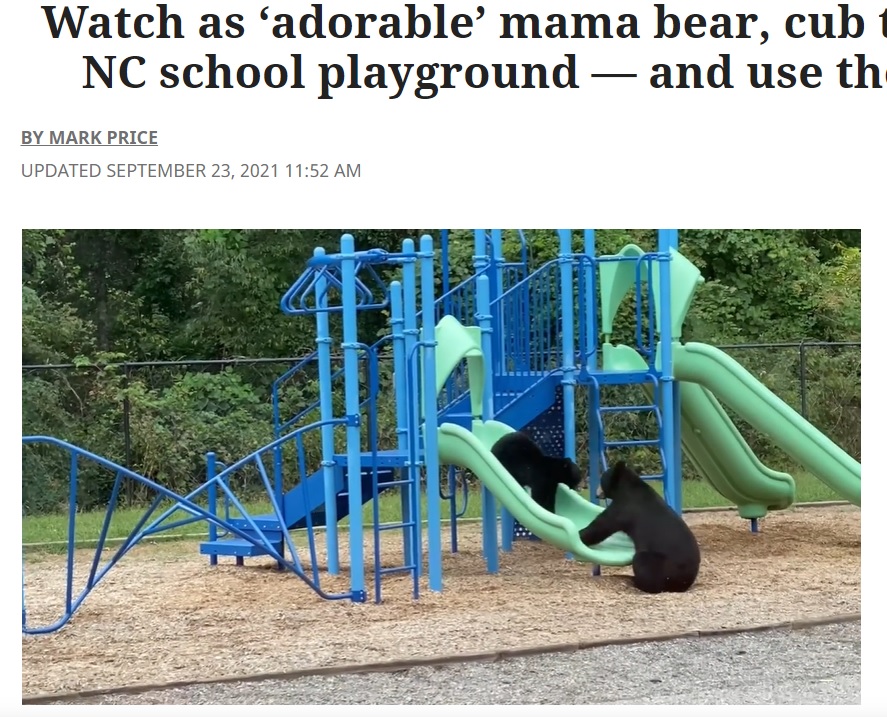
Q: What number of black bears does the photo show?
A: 2